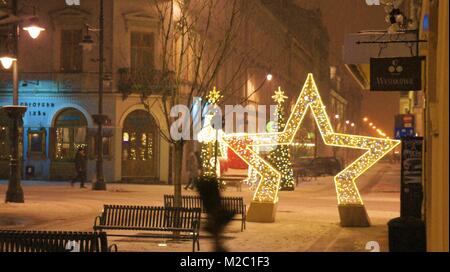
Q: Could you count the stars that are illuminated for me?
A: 3